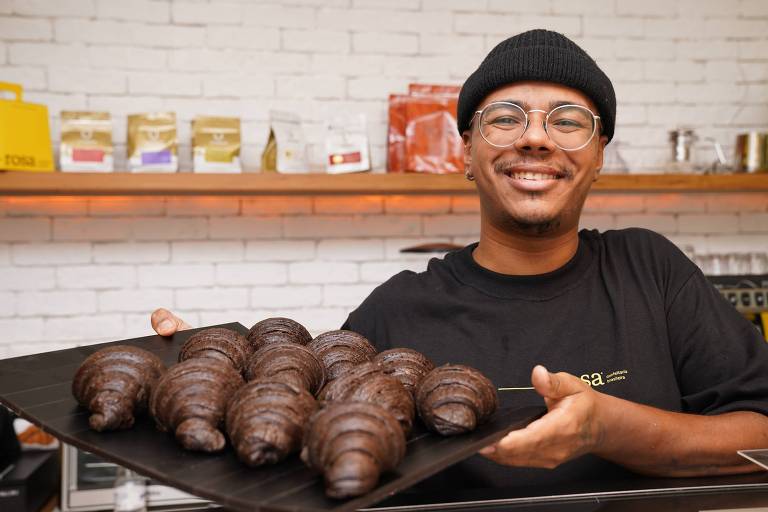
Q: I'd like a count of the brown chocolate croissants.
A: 11